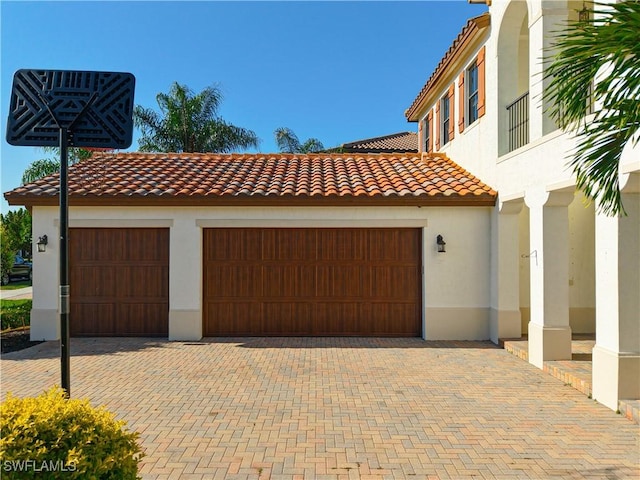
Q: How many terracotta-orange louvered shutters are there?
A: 6